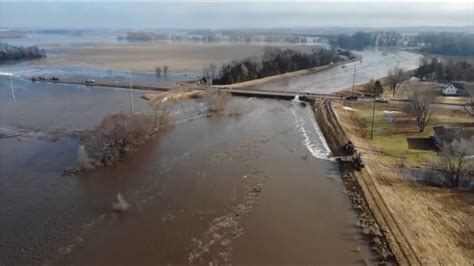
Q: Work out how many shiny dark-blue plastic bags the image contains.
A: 0